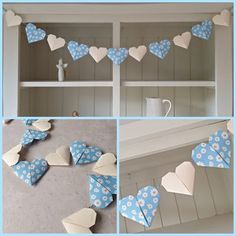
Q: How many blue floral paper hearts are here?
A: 12